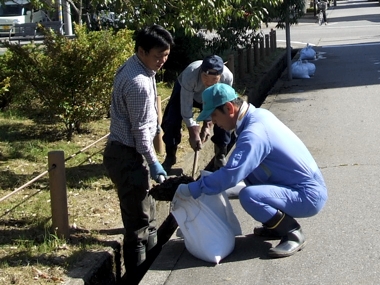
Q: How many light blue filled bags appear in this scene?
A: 3